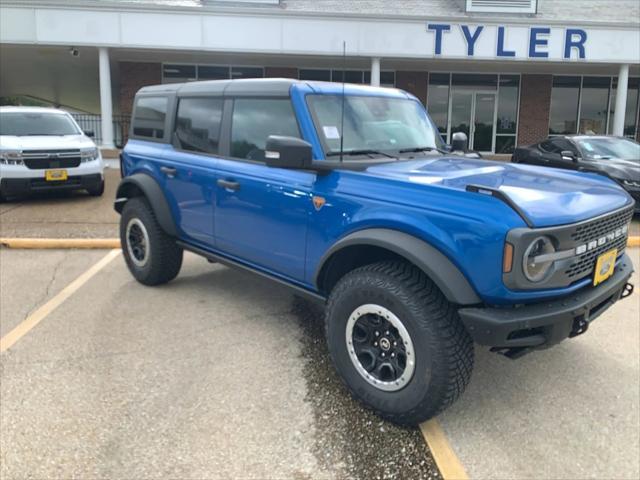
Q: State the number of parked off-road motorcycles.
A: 0